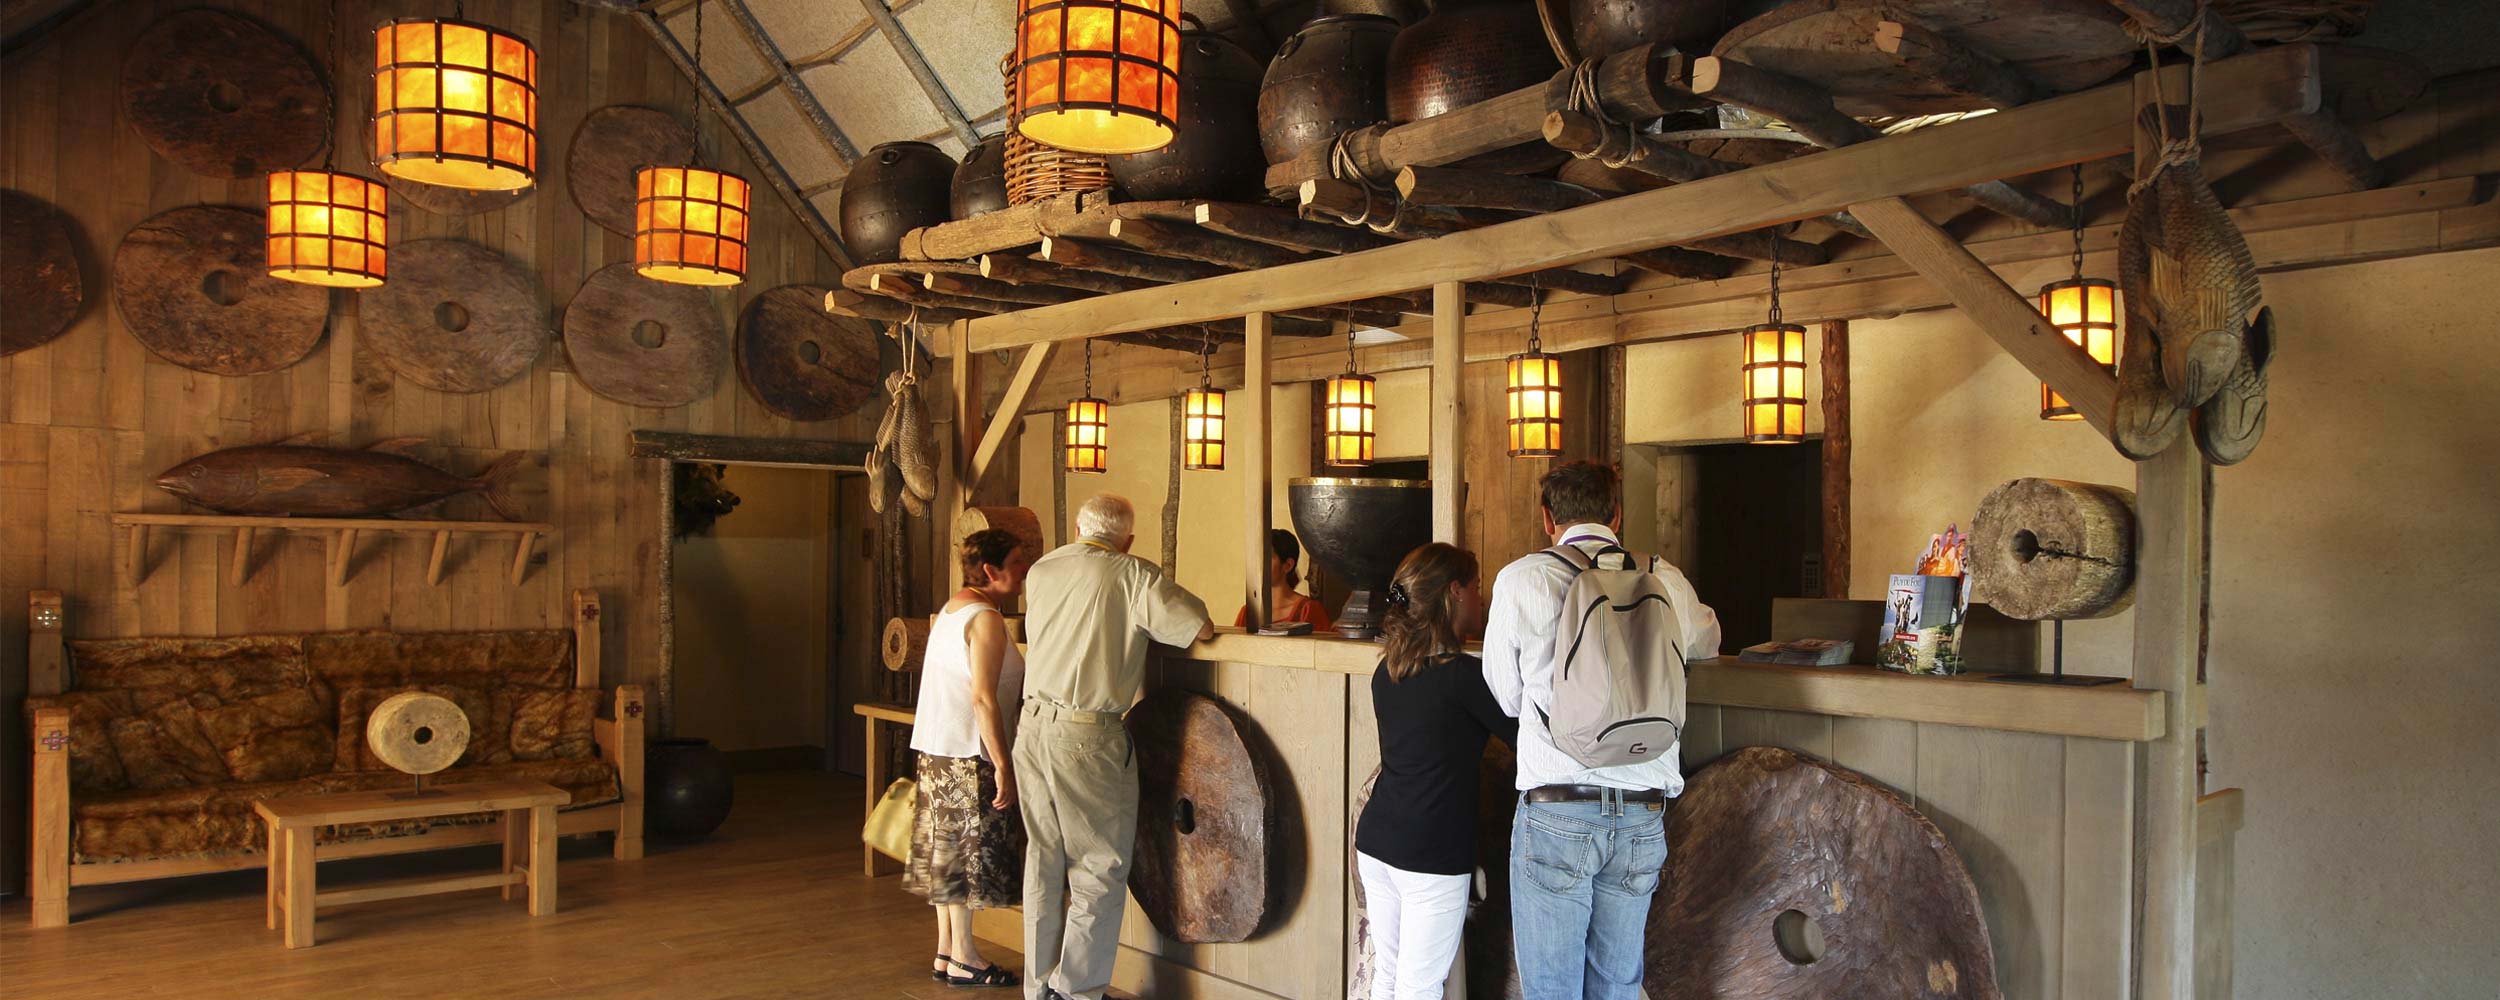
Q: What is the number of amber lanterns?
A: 10